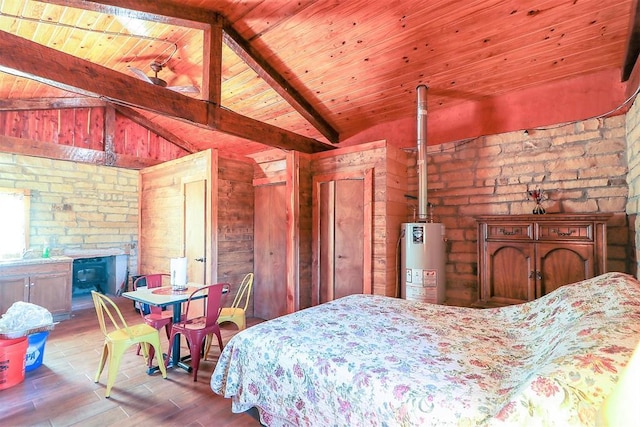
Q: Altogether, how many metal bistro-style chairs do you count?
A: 4